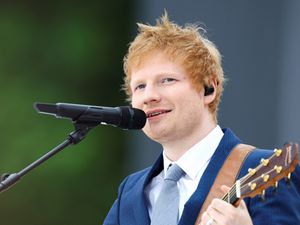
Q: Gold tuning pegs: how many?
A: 6